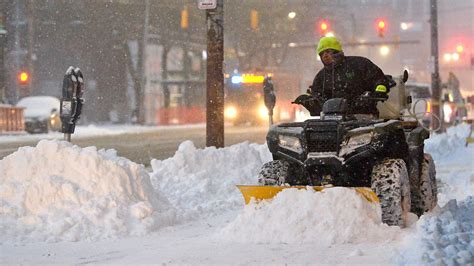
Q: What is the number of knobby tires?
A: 3